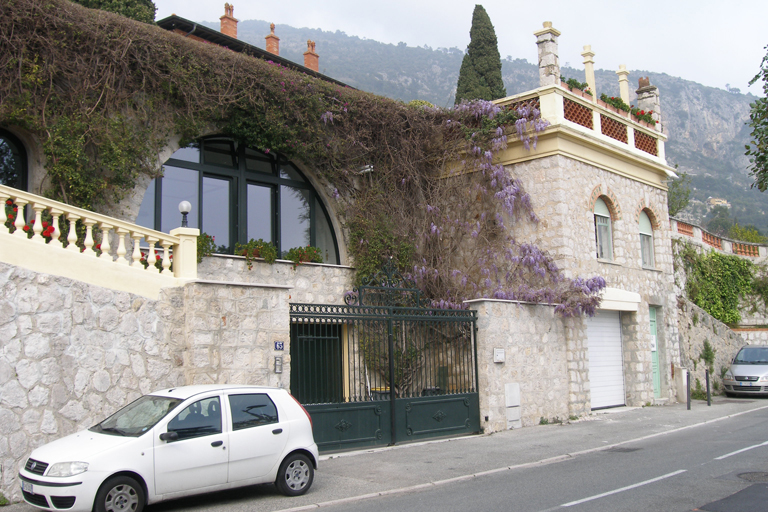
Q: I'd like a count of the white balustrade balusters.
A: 11